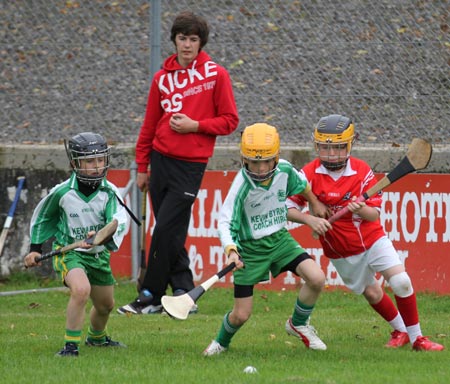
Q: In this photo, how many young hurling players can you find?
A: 3